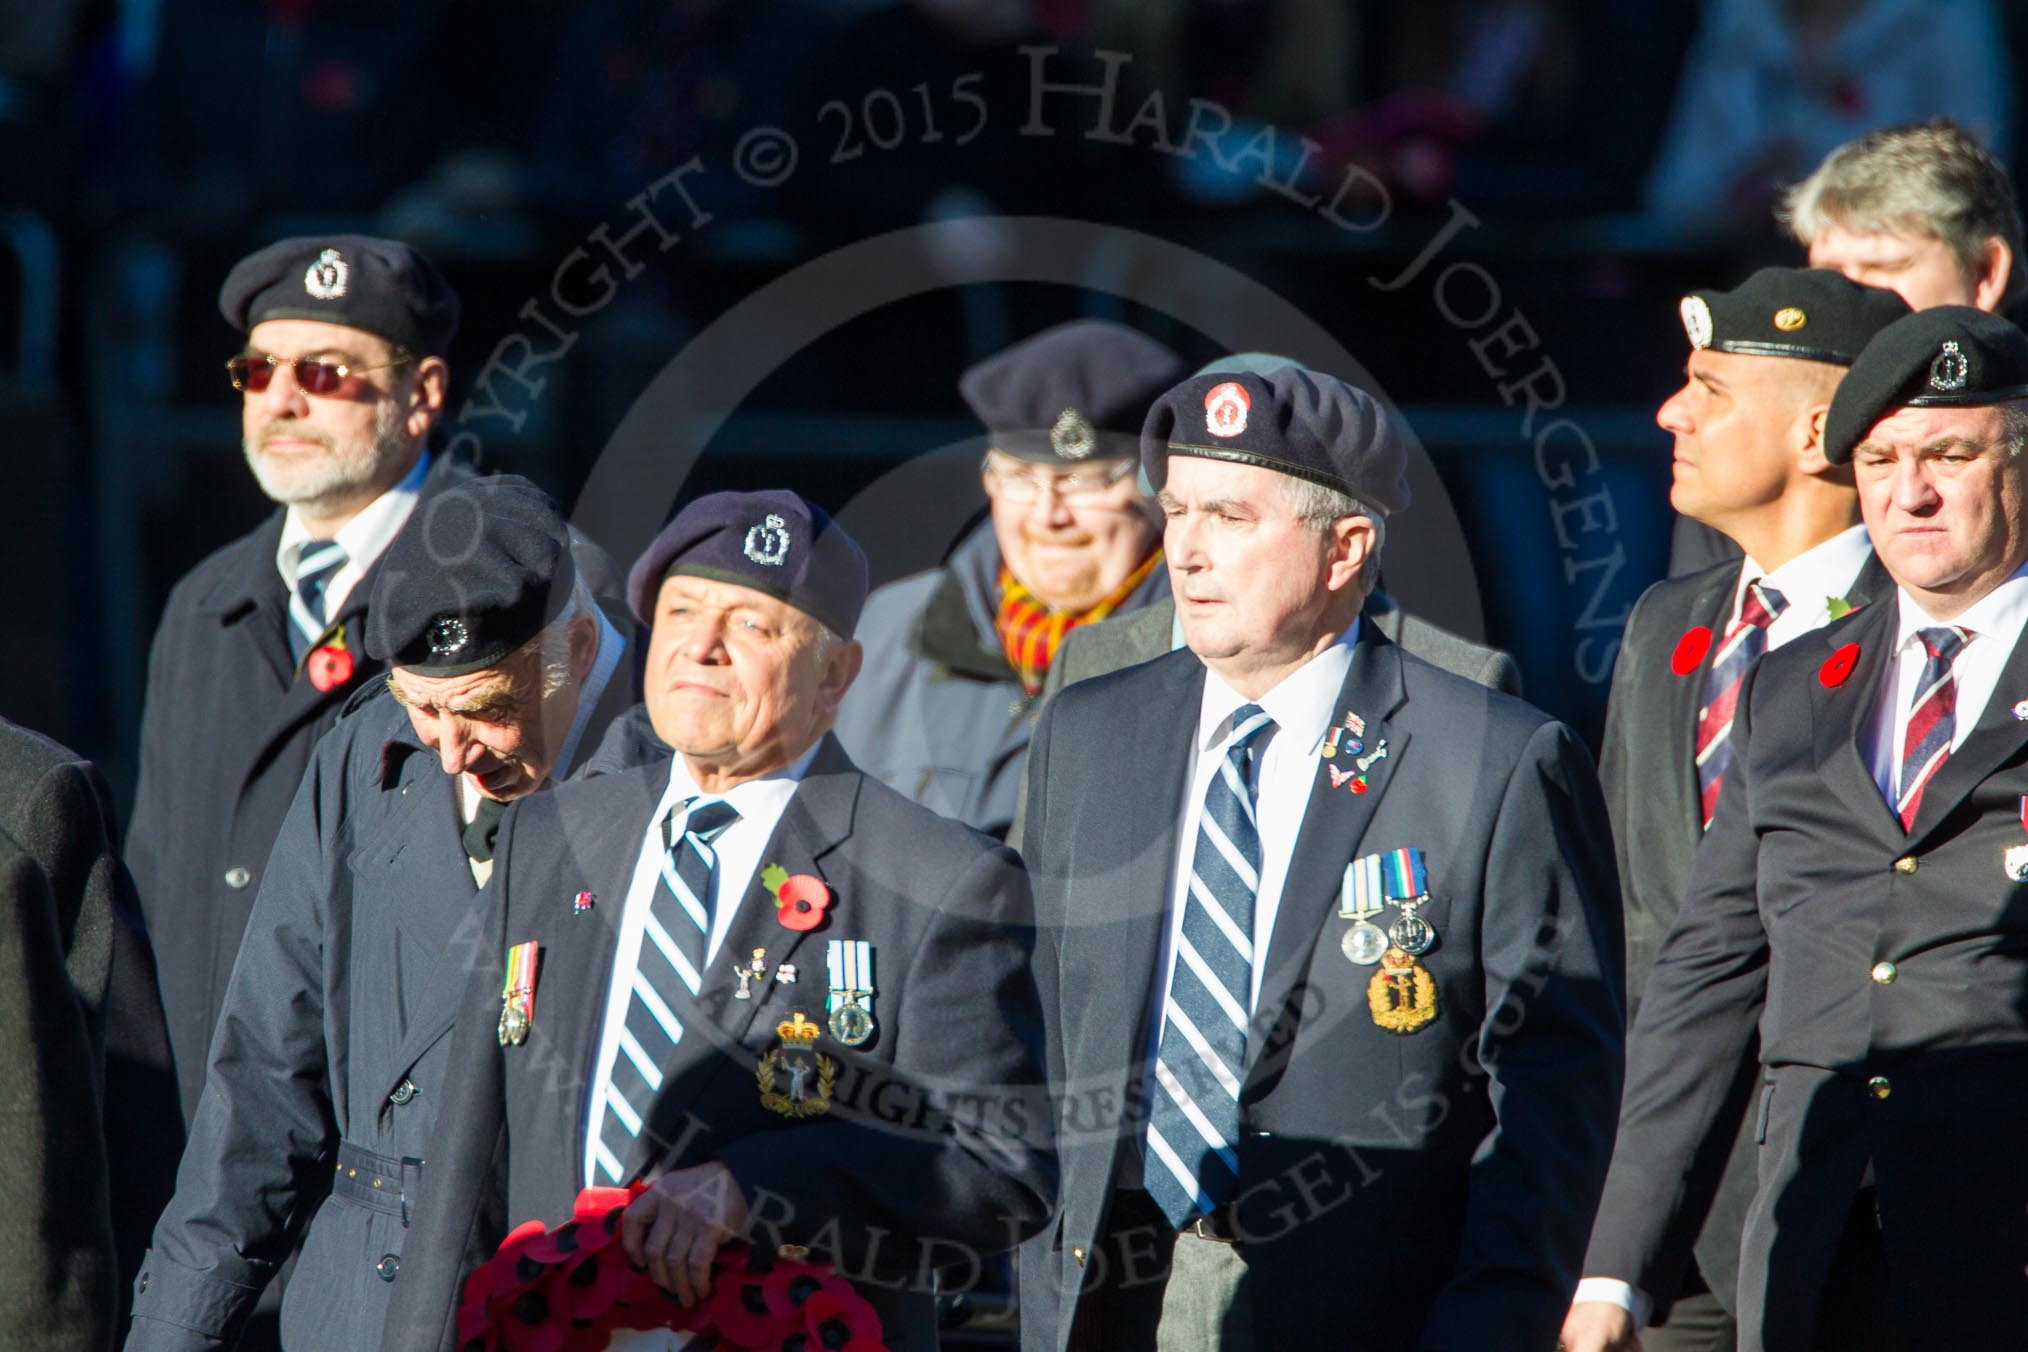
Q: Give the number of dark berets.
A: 7